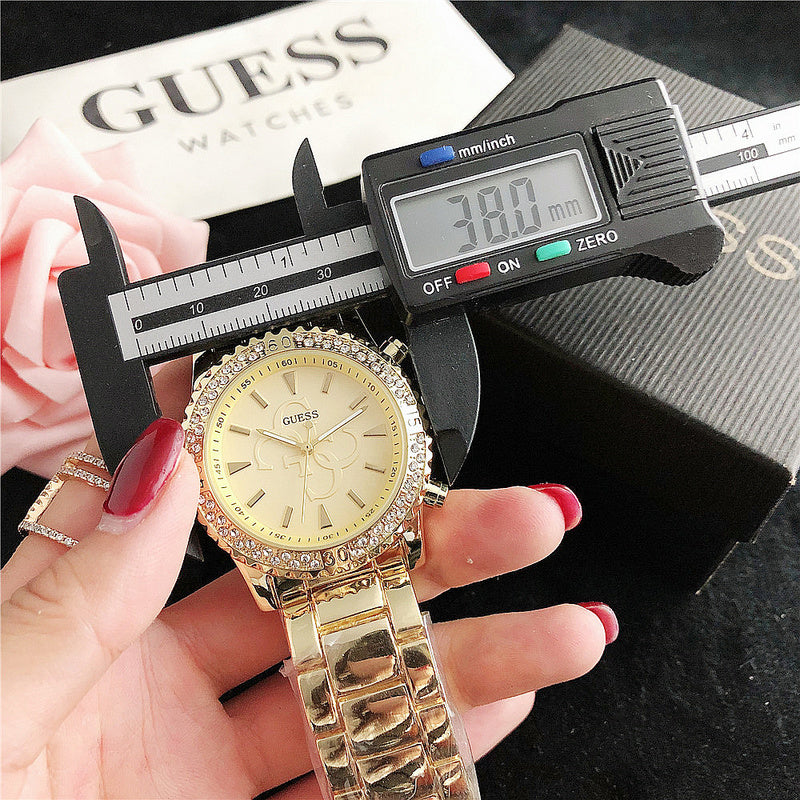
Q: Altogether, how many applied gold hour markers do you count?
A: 12